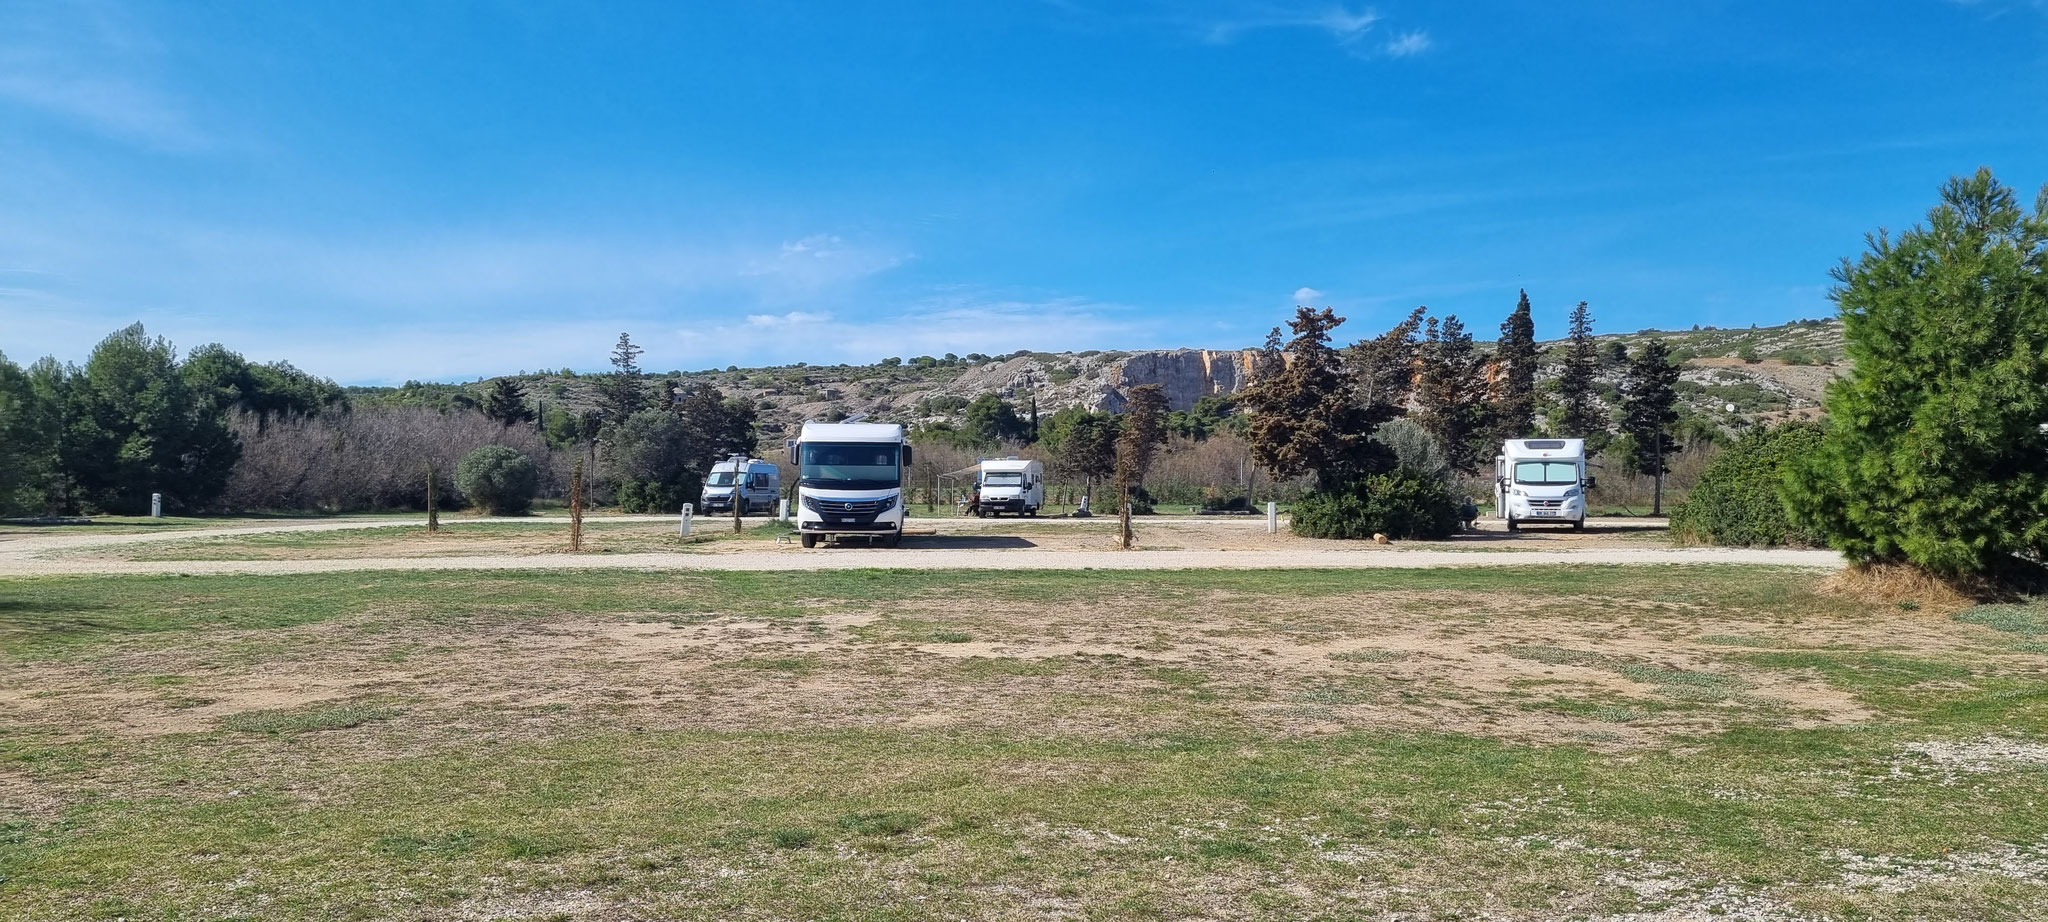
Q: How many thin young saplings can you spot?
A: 4